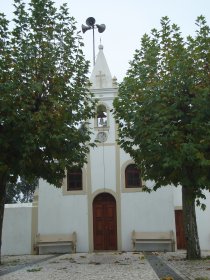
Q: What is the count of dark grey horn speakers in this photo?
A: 3